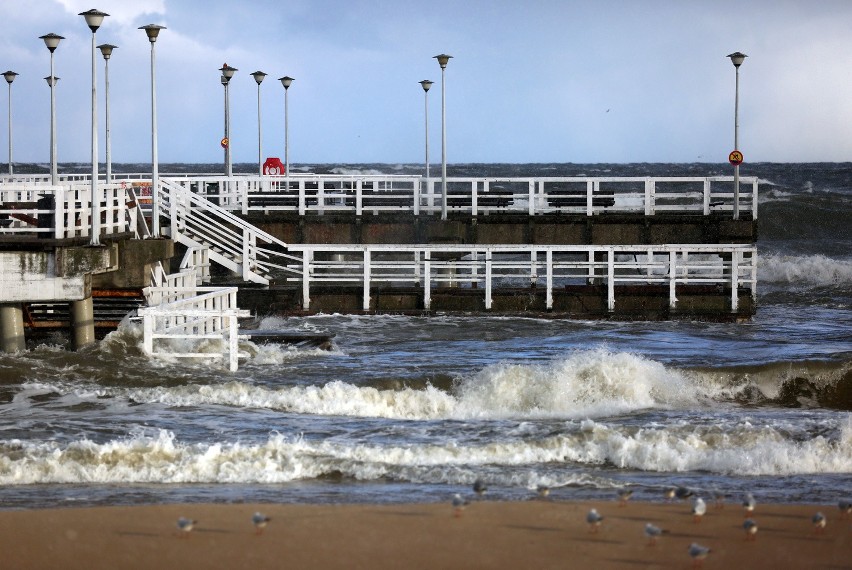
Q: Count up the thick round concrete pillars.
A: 2